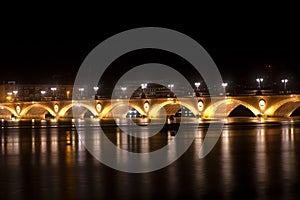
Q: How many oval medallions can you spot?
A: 6